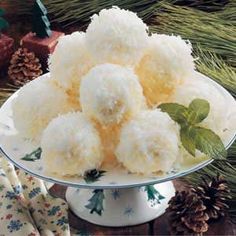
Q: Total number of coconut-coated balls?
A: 8